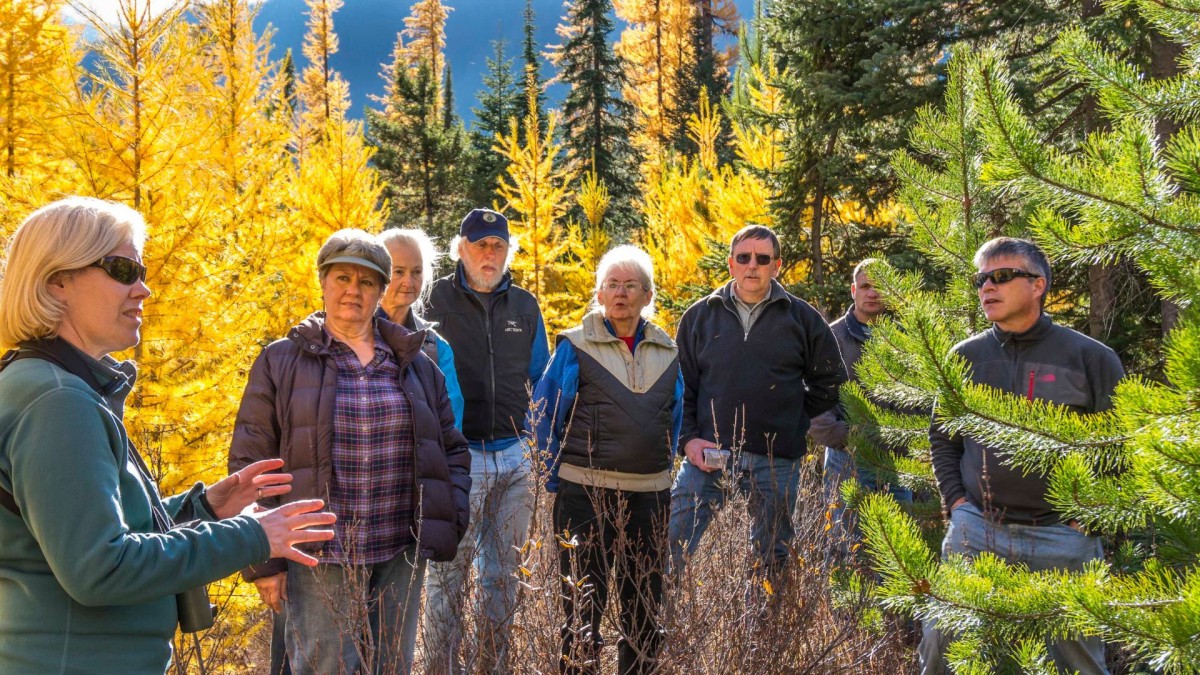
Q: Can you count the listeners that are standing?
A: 7